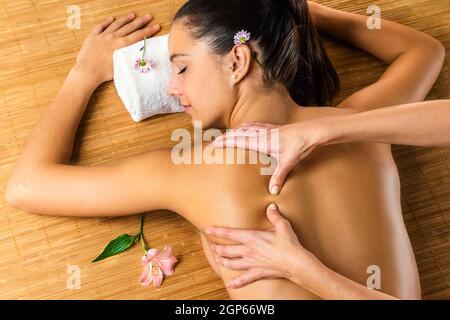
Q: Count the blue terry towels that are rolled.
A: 0